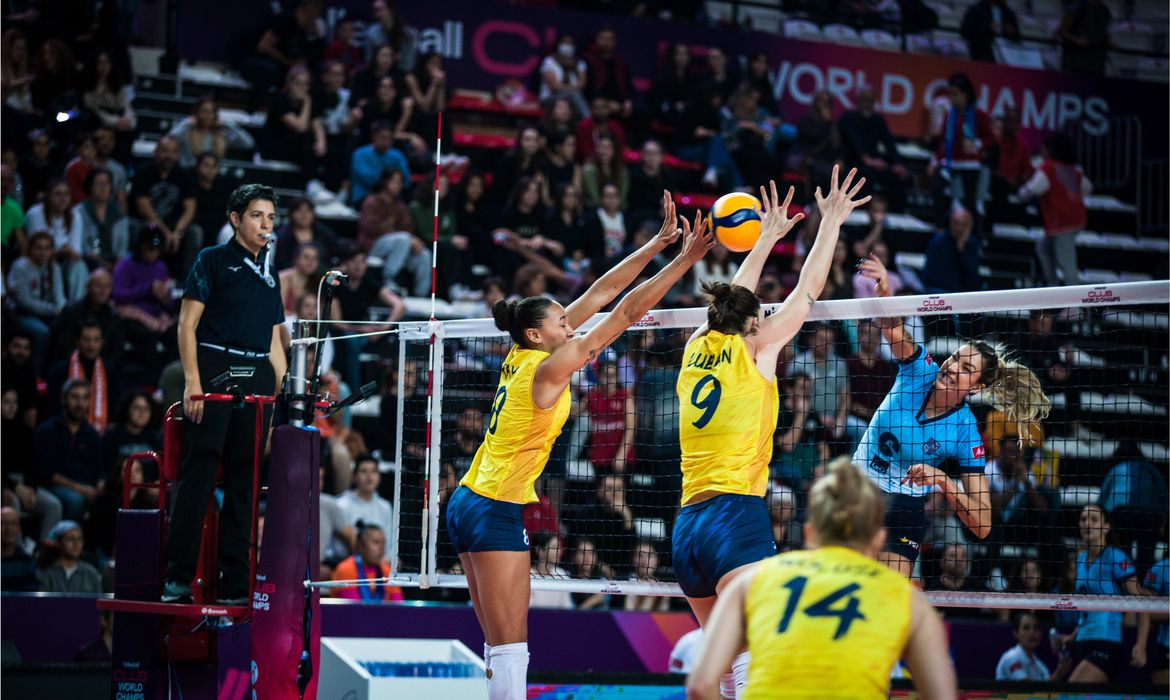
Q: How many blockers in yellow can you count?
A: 2